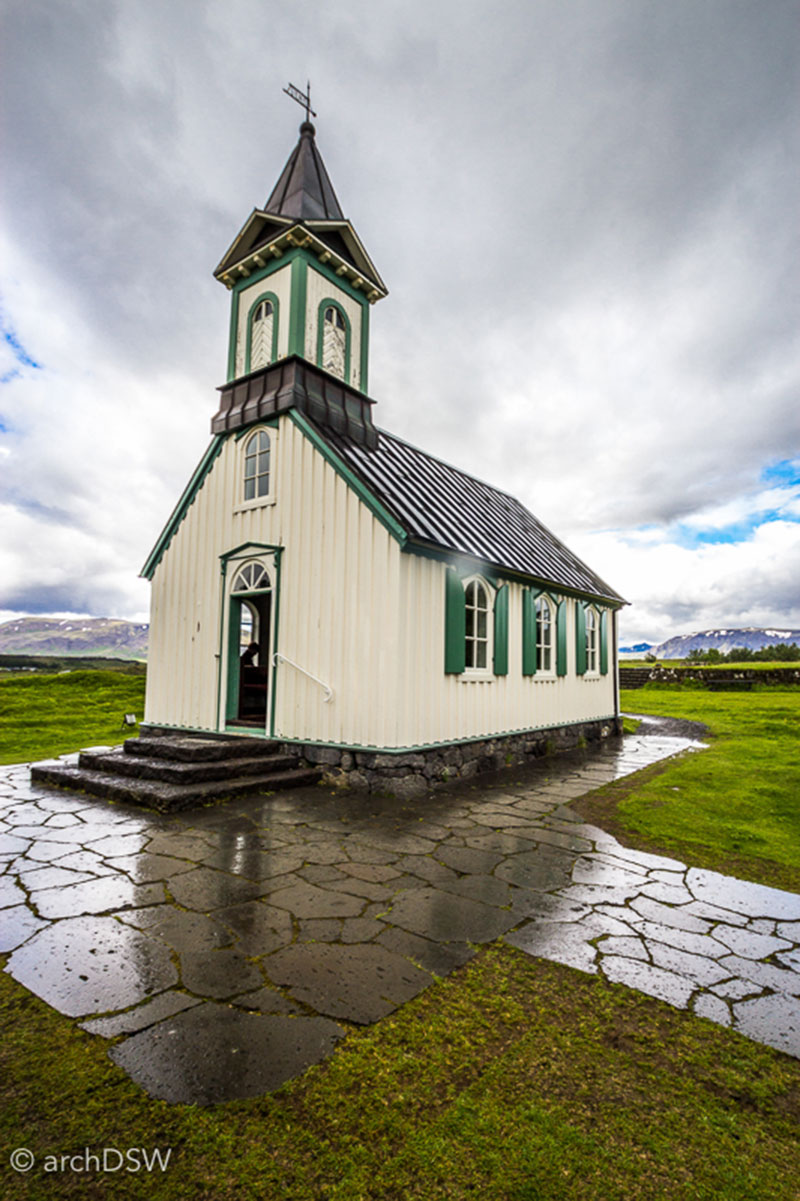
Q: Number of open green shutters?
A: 6